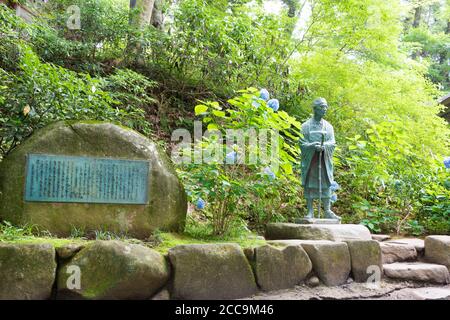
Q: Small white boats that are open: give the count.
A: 0